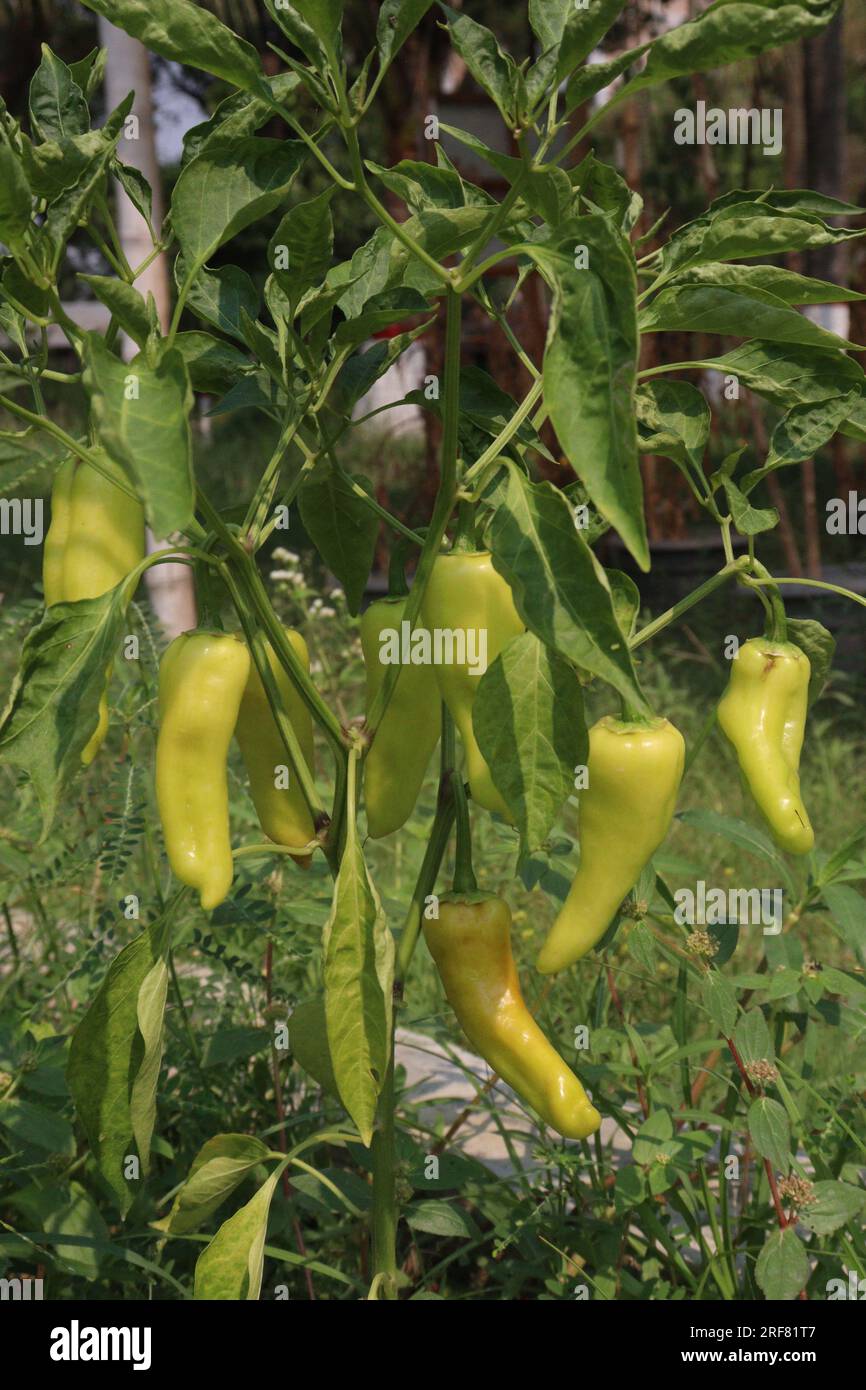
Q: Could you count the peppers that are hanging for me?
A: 8